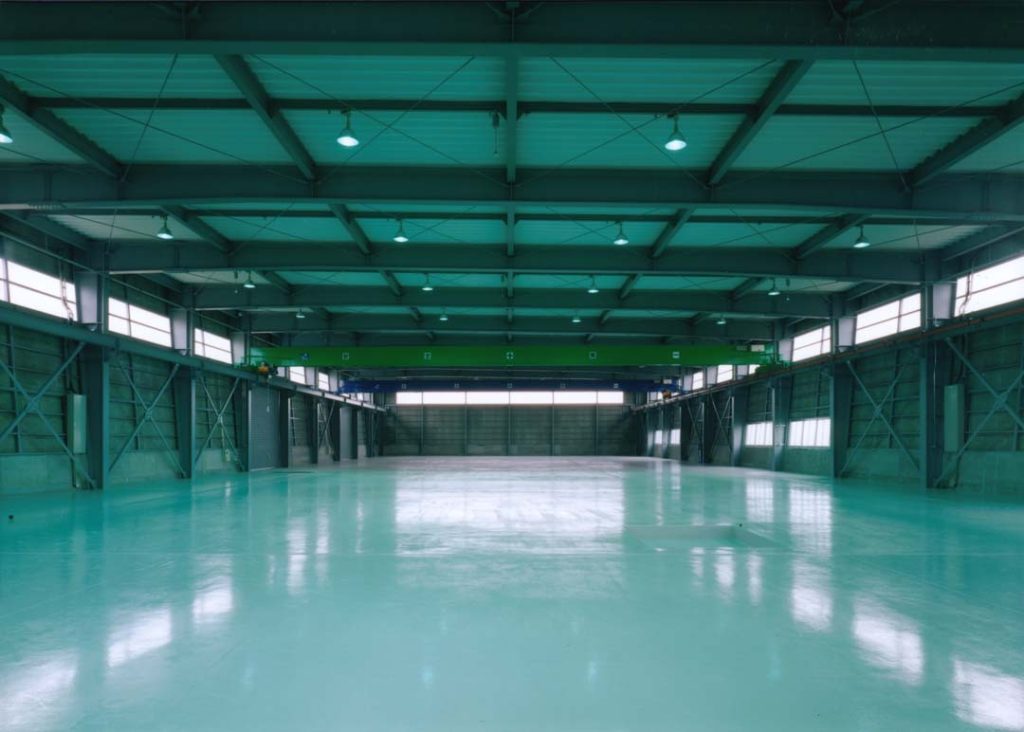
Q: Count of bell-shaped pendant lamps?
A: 15